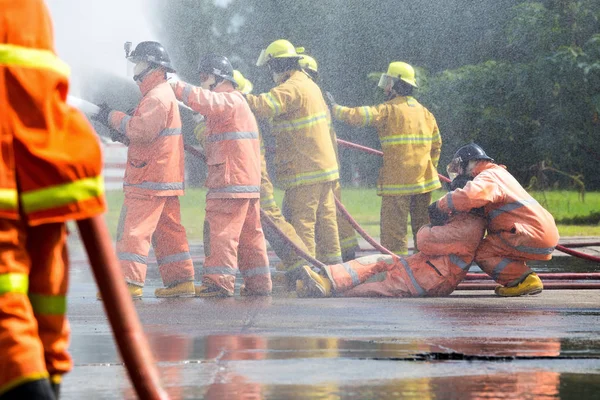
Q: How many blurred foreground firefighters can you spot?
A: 1